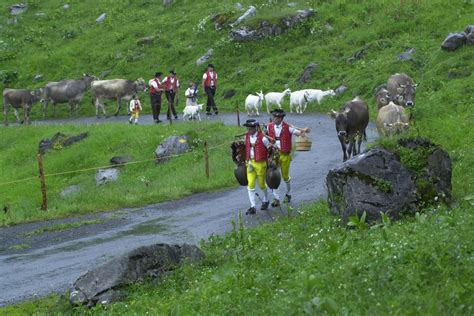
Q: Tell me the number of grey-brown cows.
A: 7